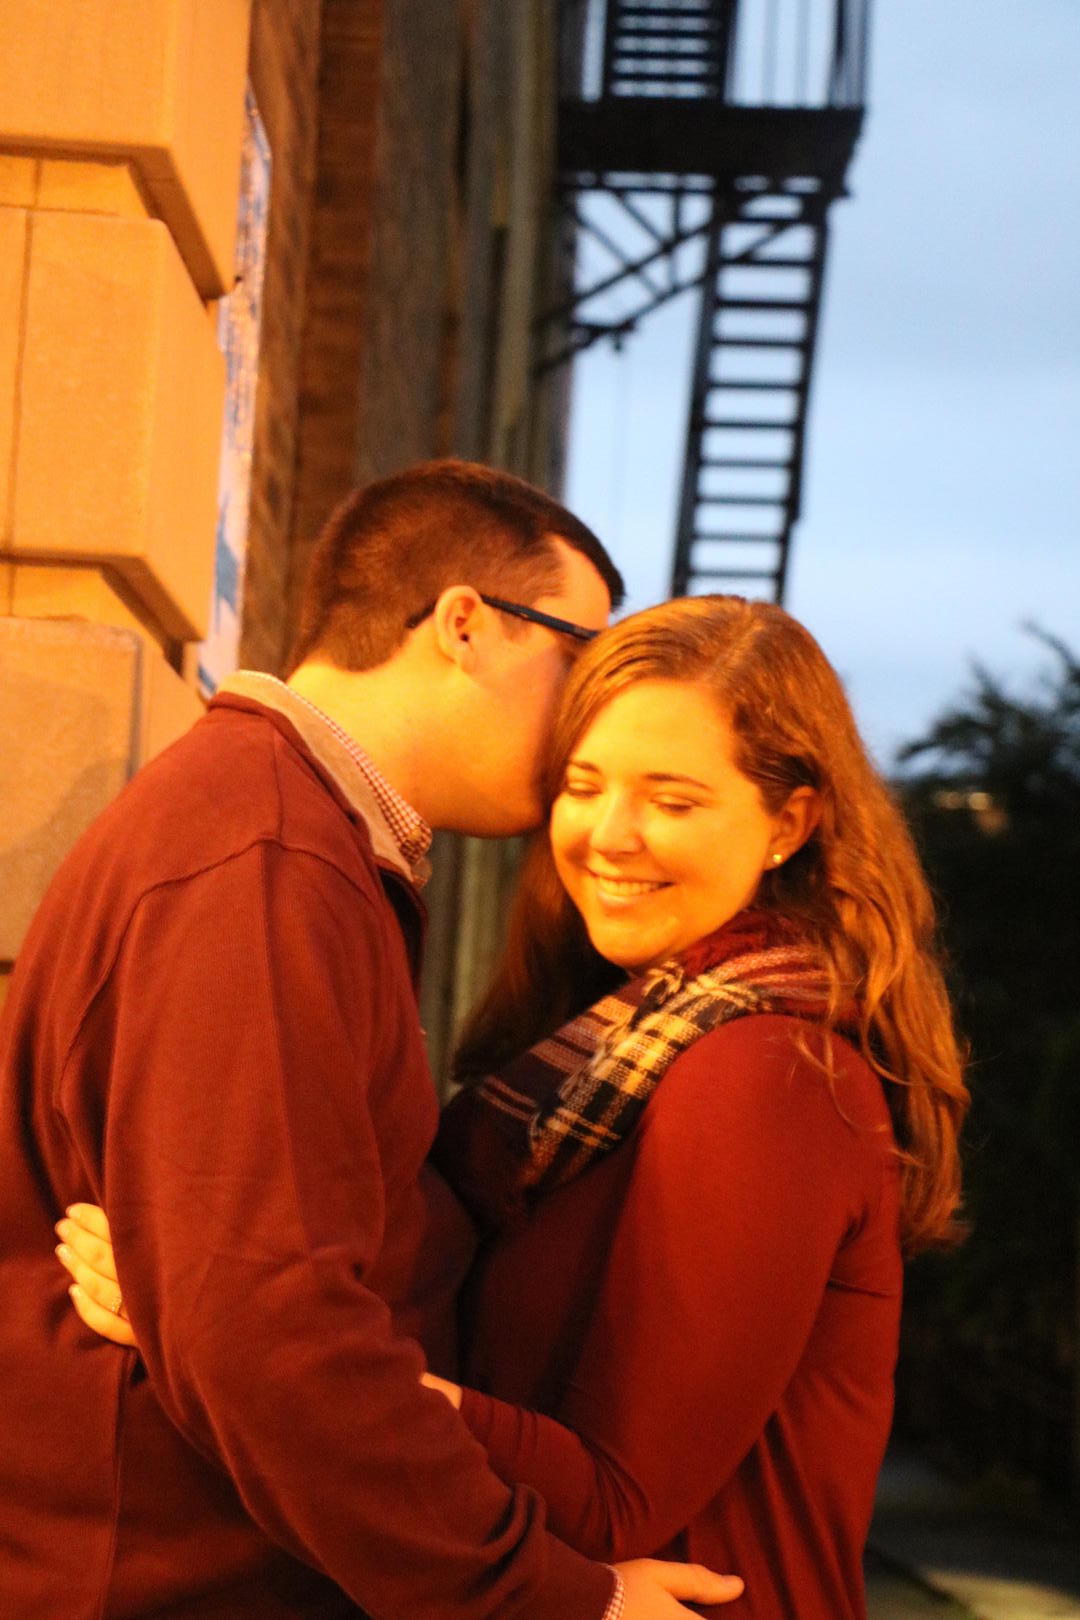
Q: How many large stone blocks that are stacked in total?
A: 3